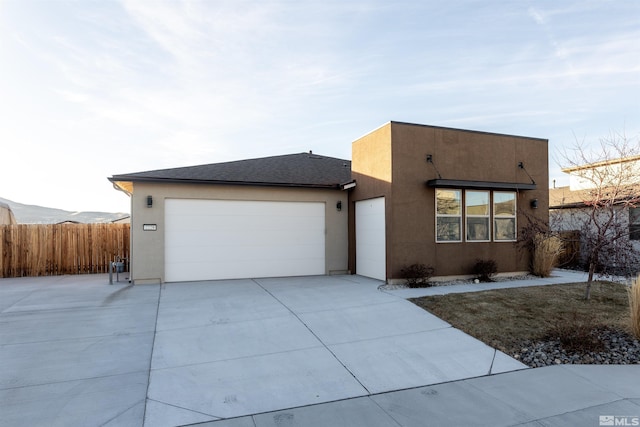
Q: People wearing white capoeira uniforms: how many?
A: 0